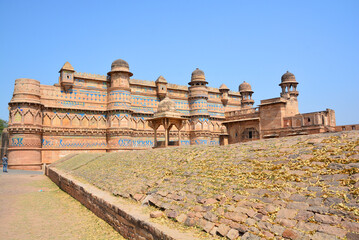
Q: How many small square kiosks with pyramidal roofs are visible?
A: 3